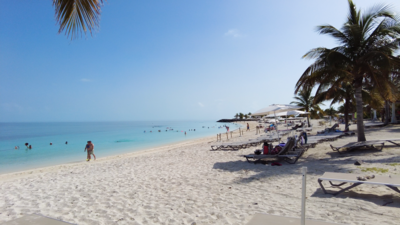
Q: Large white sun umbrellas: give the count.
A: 2